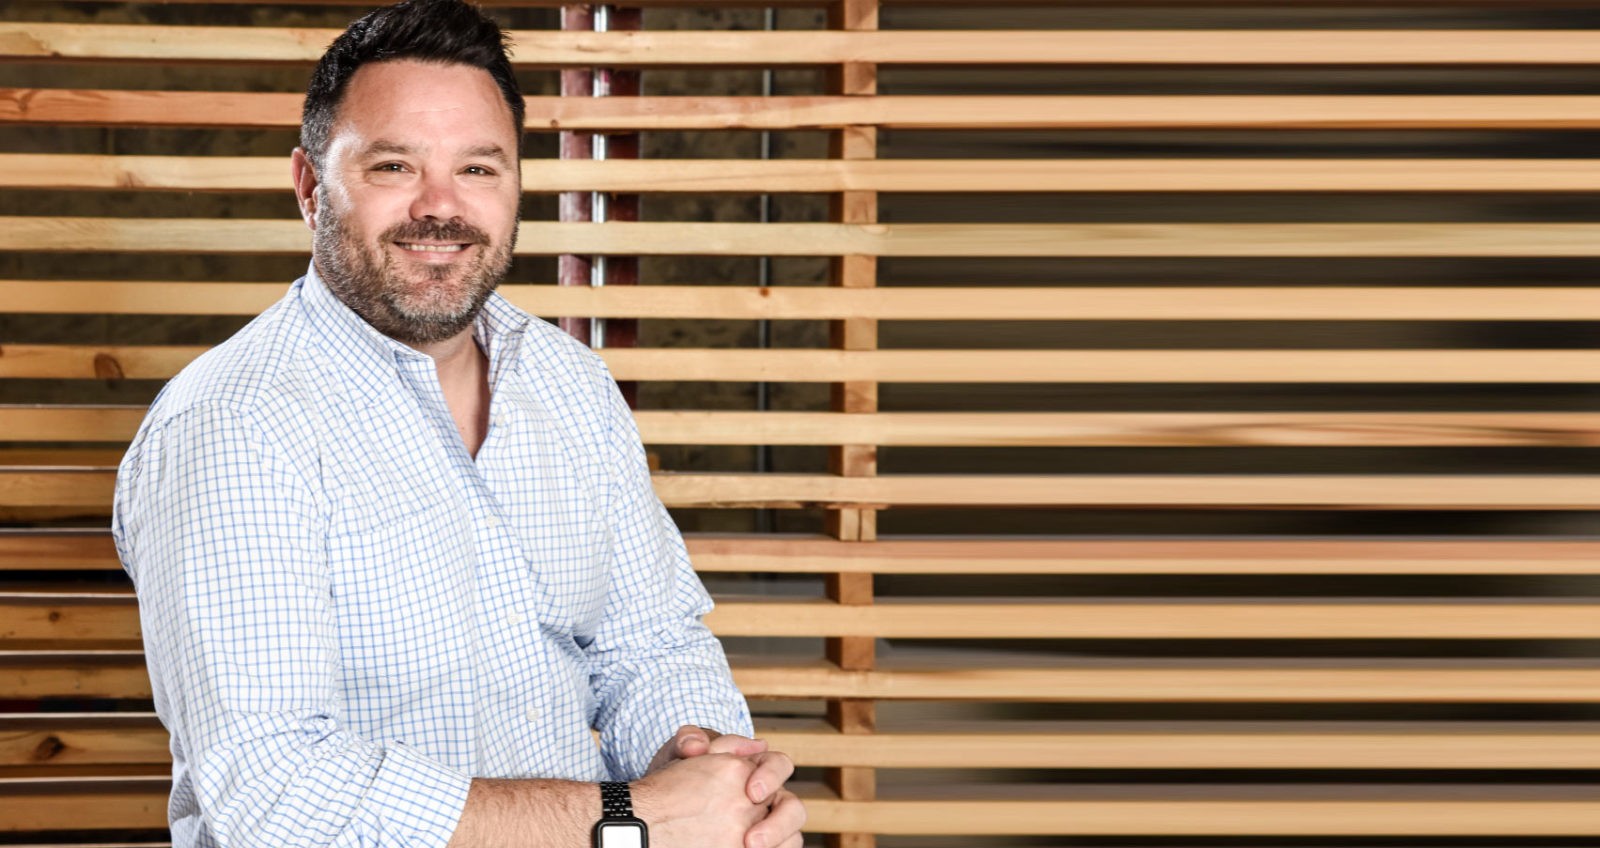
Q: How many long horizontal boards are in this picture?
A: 13